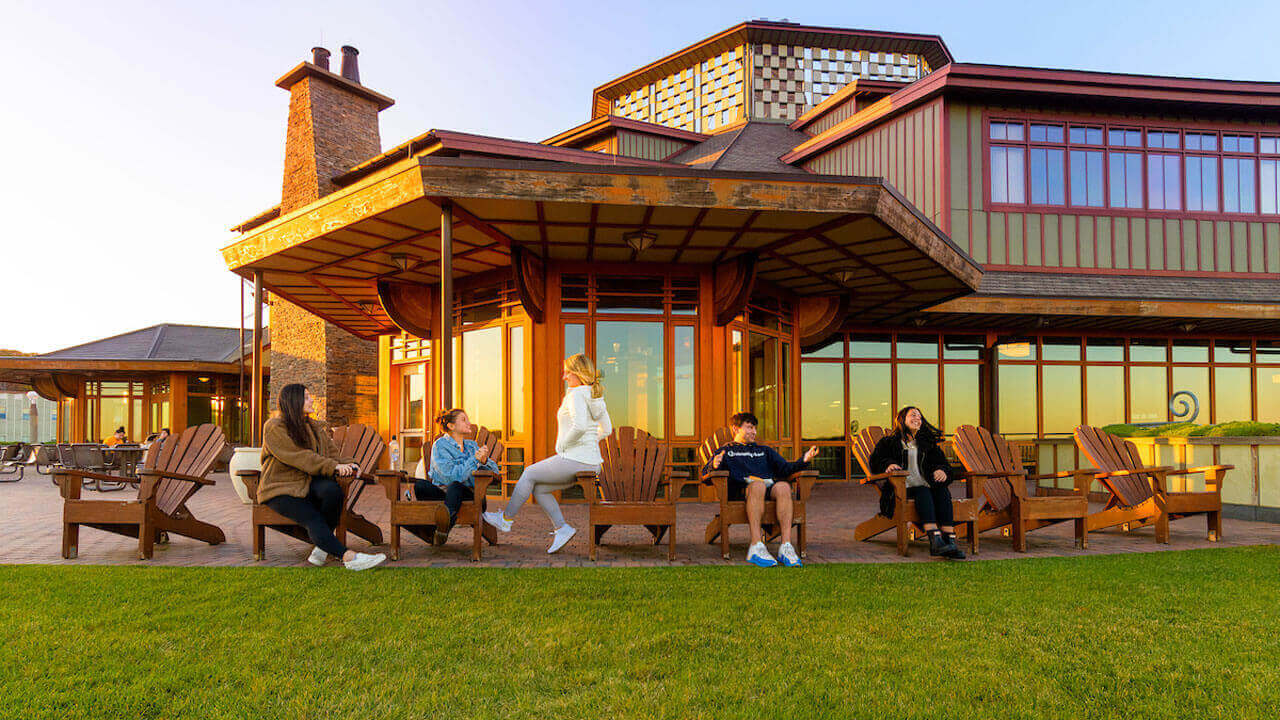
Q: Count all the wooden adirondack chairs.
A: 8